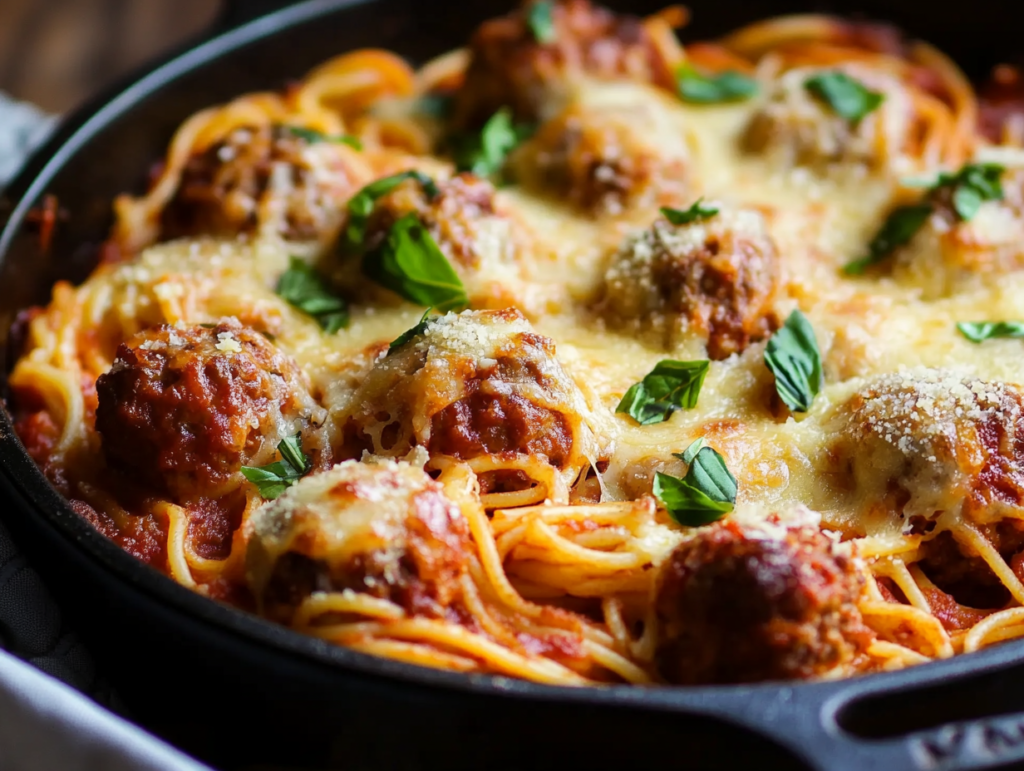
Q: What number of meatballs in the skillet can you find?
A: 12